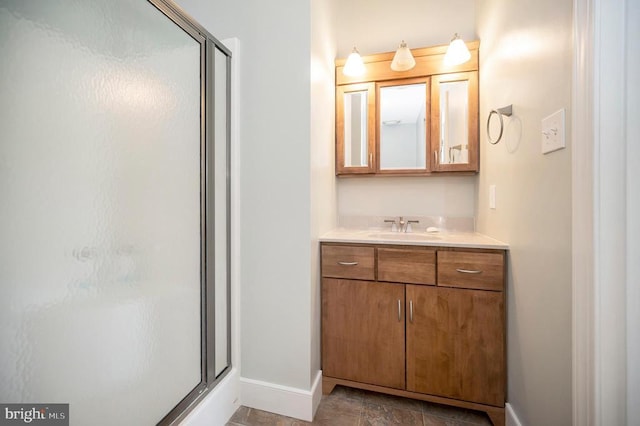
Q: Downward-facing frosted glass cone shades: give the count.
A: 3